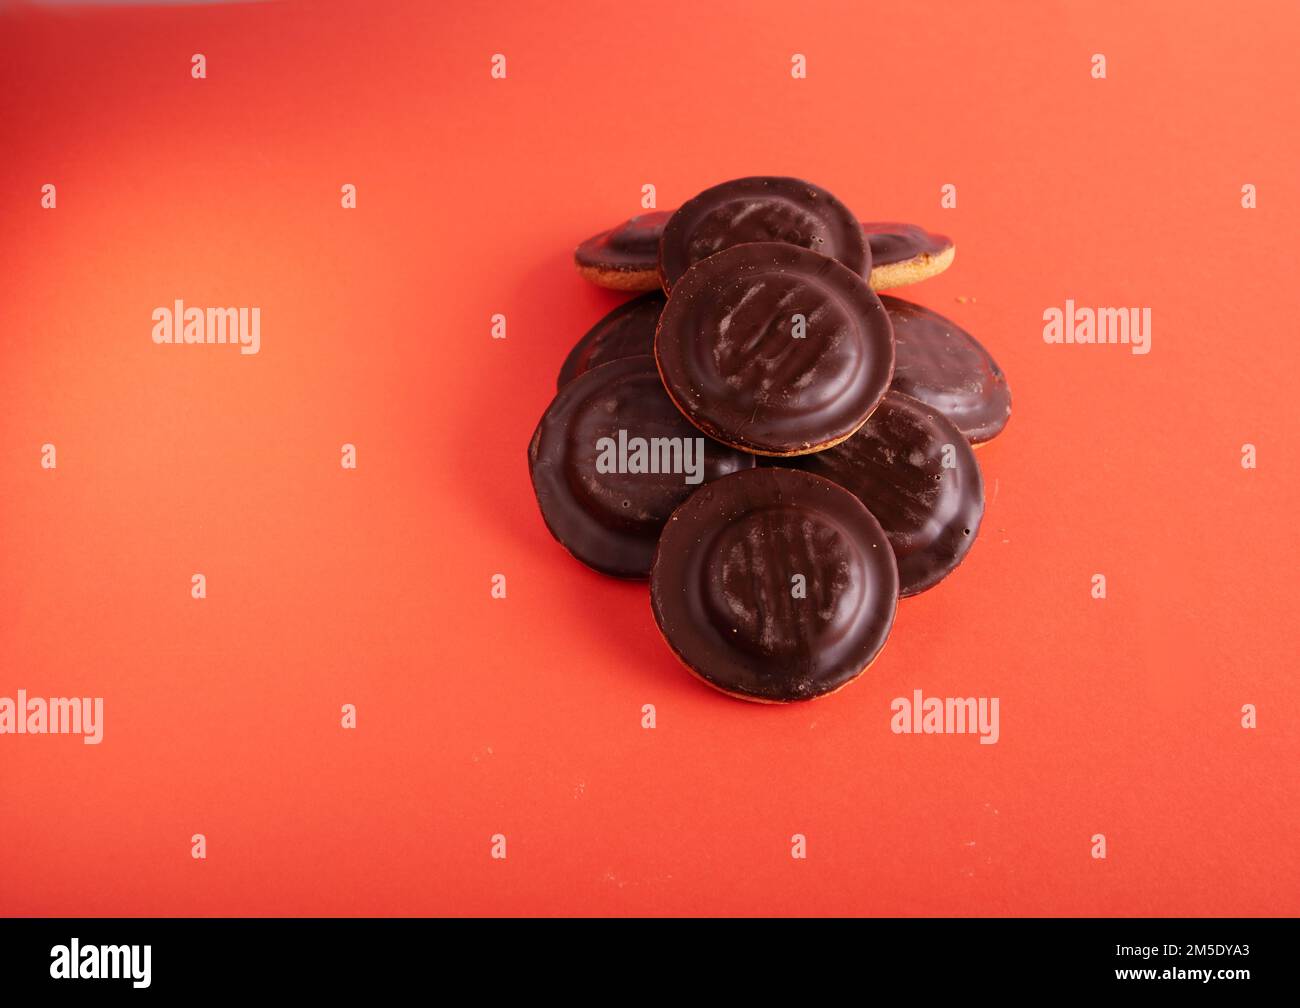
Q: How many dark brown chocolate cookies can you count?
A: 9